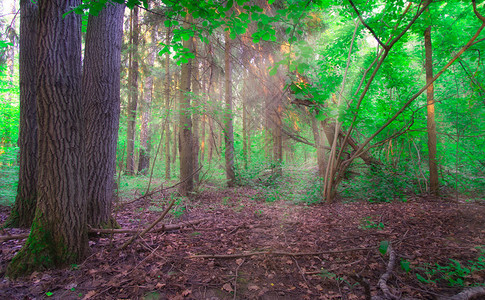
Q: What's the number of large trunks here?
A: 3